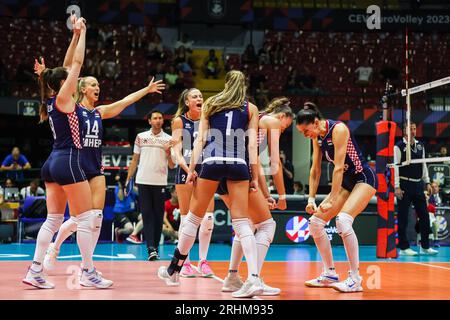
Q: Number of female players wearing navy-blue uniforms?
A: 6